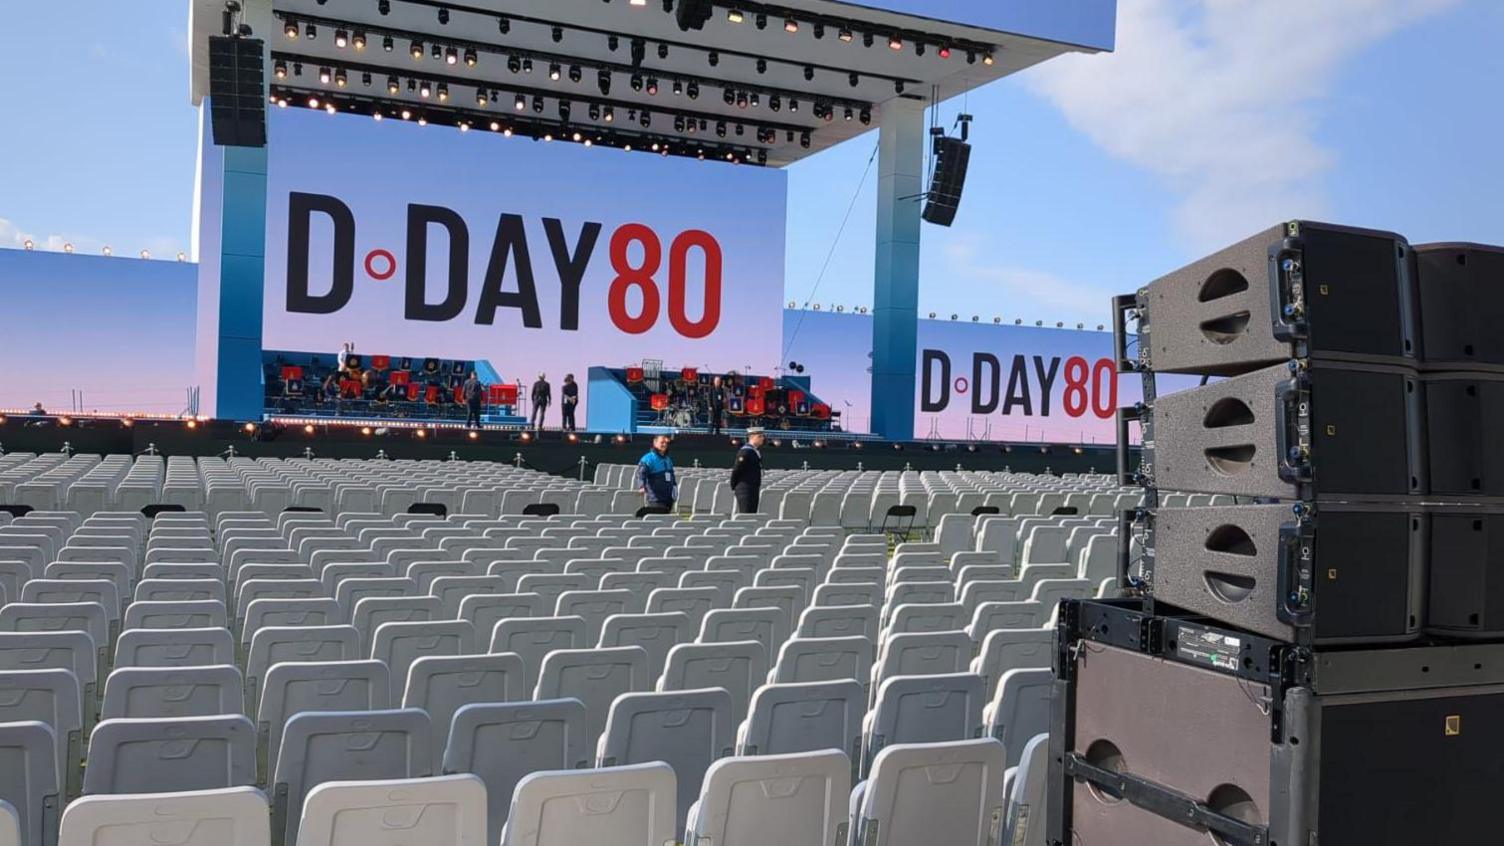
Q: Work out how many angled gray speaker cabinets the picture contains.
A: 3